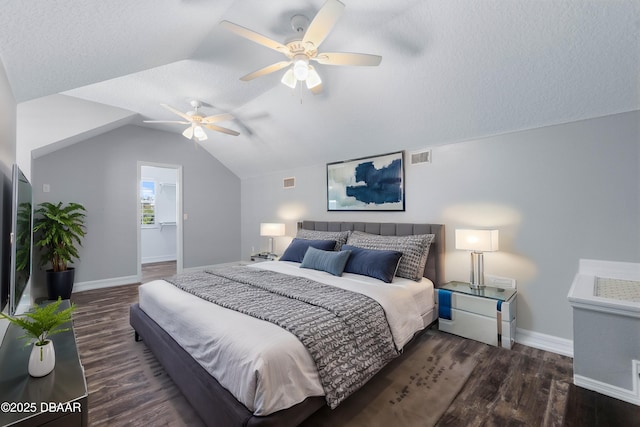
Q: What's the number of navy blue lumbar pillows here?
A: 2